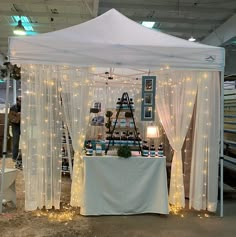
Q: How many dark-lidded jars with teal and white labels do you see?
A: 12